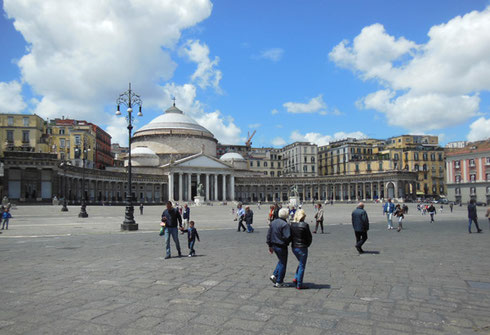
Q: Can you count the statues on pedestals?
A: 2